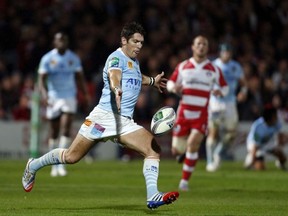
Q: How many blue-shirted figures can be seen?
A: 4